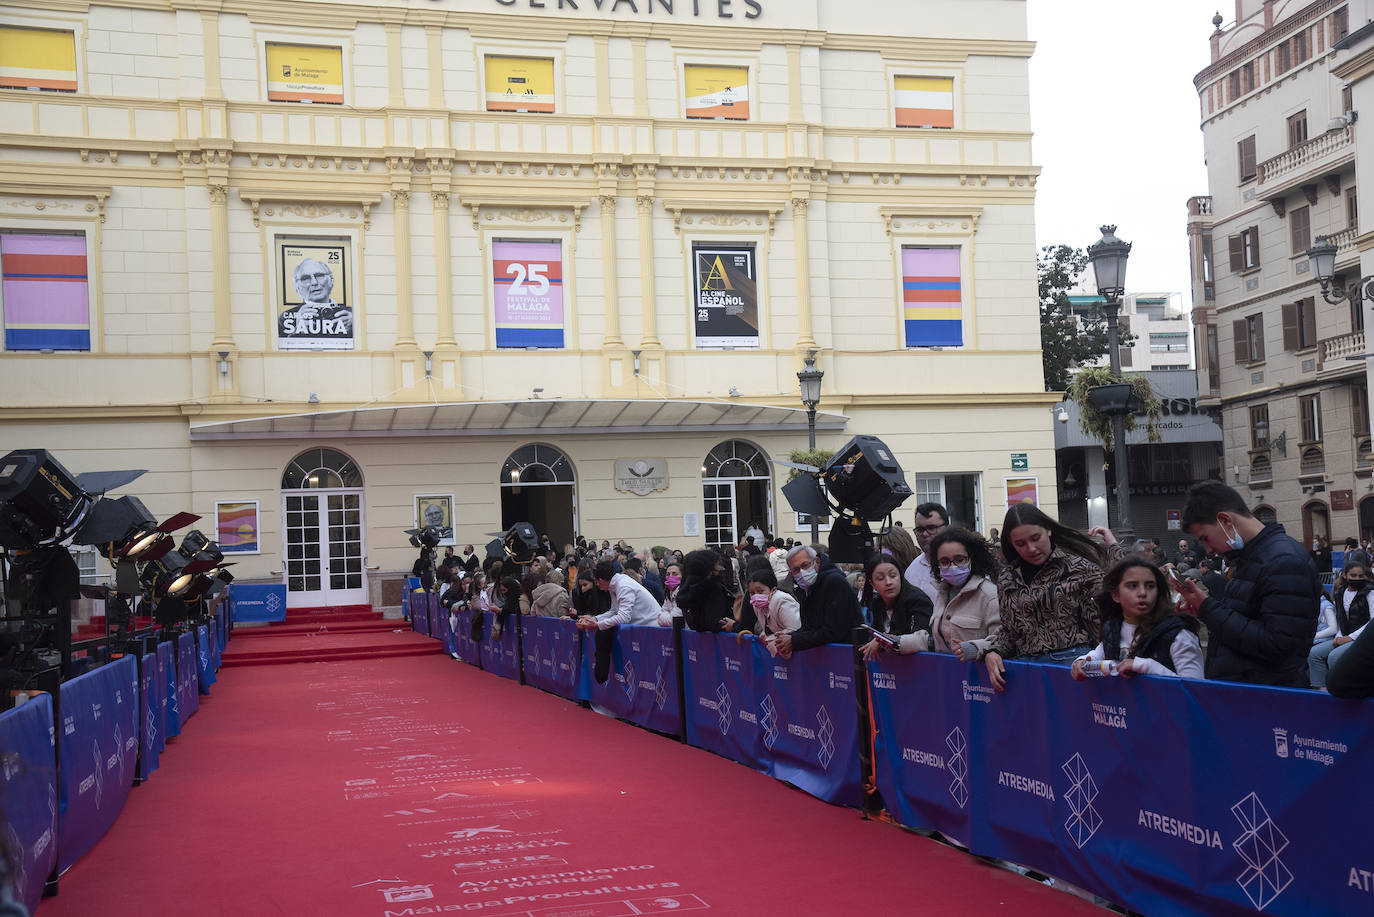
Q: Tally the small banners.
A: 5